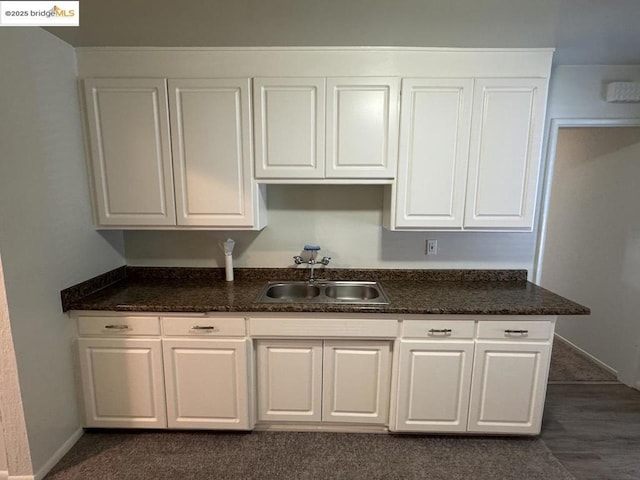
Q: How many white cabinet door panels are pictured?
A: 12